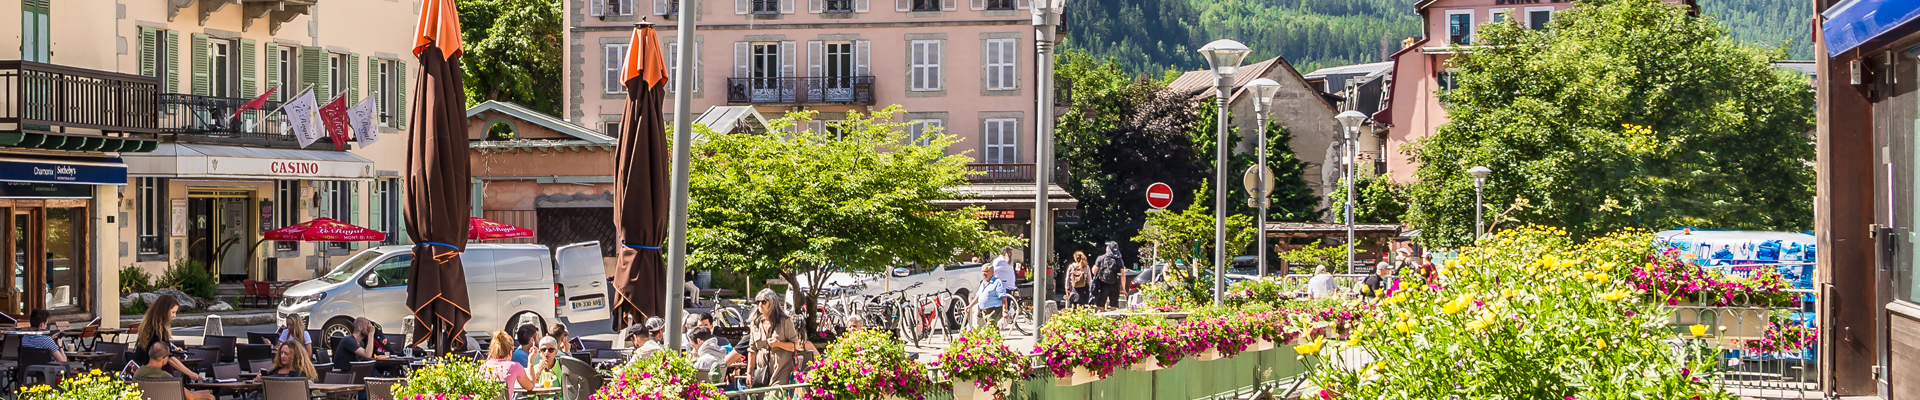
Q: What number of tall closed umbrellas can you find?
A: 2